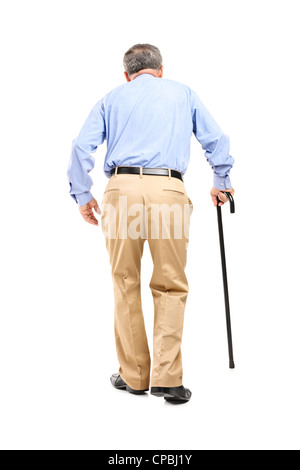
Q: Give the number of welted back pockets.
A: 2